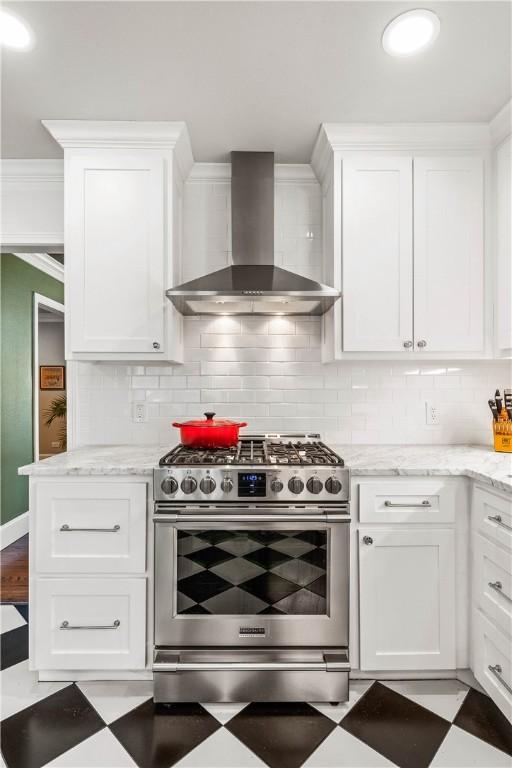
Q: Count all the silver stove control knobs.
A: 8